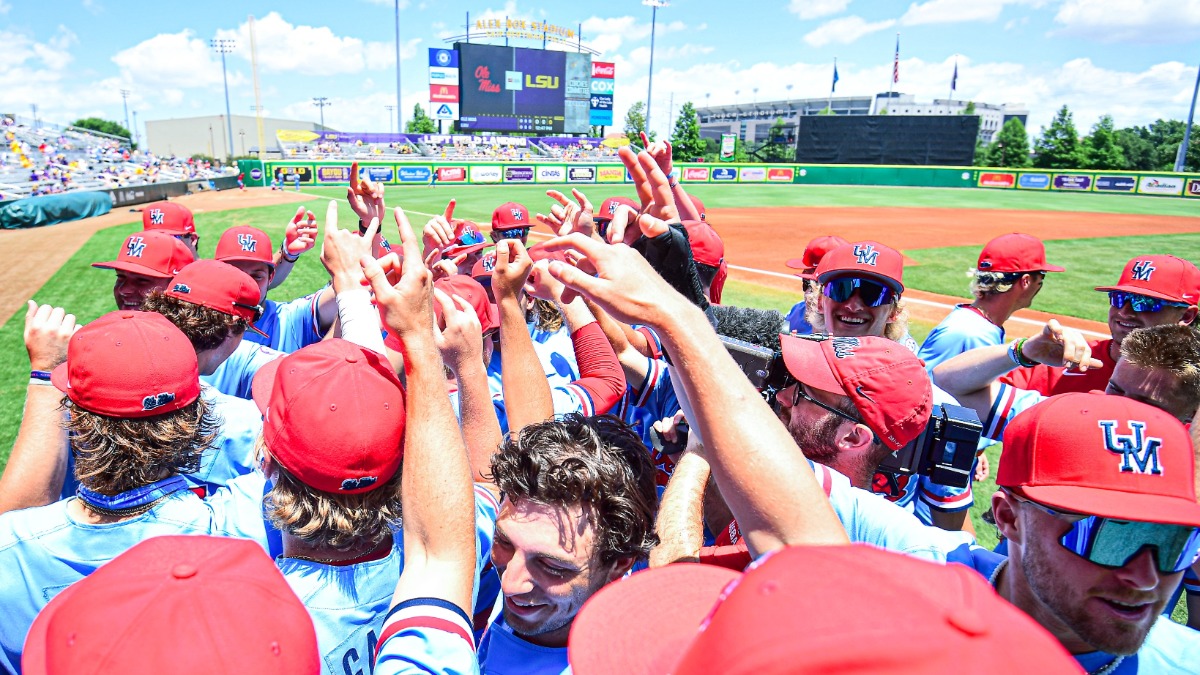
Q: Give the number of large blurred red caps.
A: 2